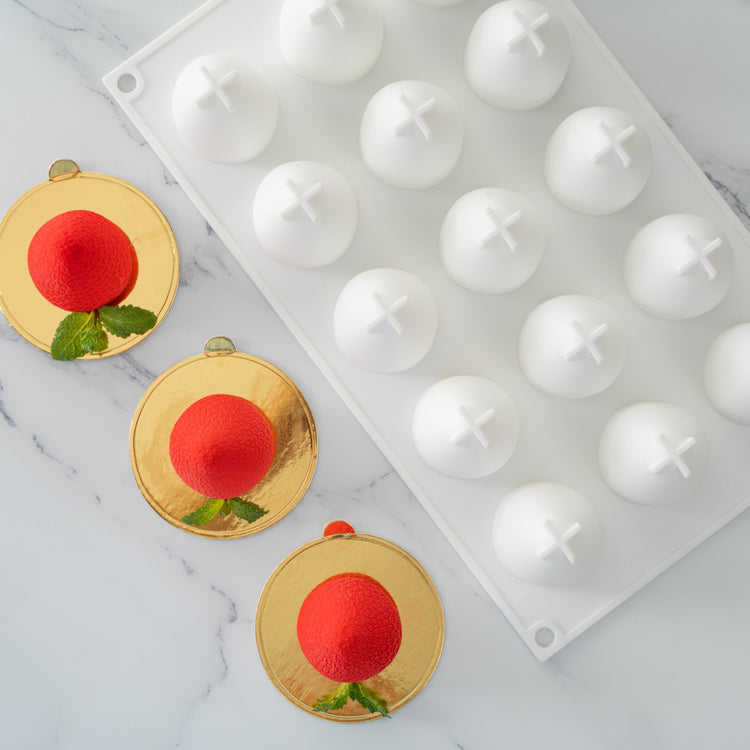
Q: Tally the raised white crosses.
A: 13